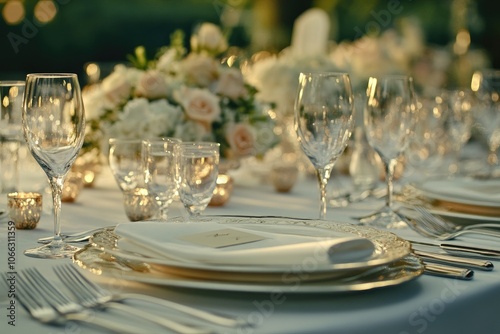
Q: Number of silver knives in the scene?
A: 3